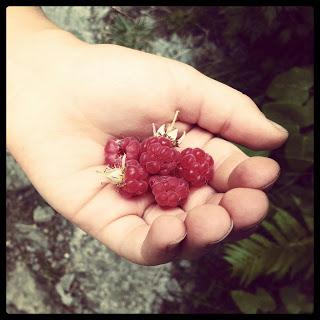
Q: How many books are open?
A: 0